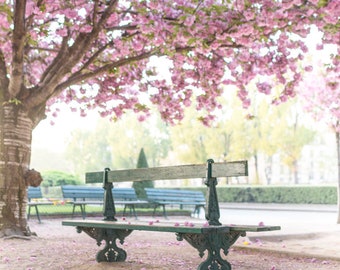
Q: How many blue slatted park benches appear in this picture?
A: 3